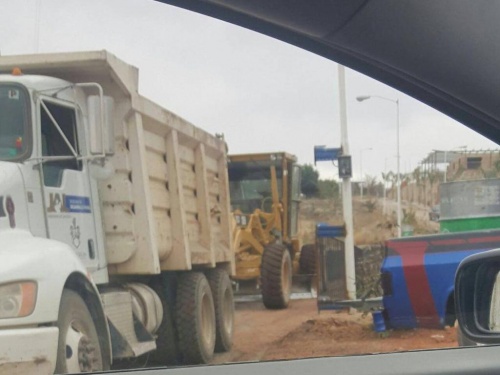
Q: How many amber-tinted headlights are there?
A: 1